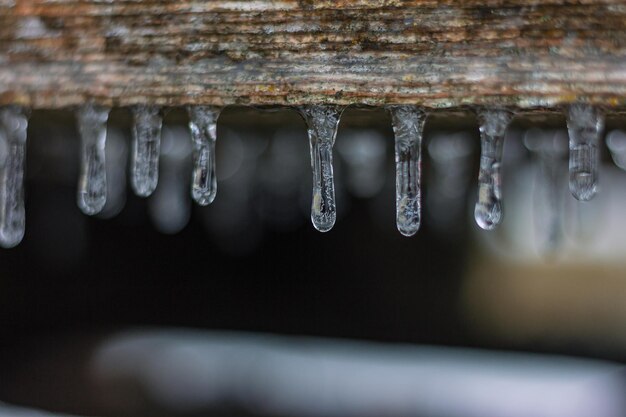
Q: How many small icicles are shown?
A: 8